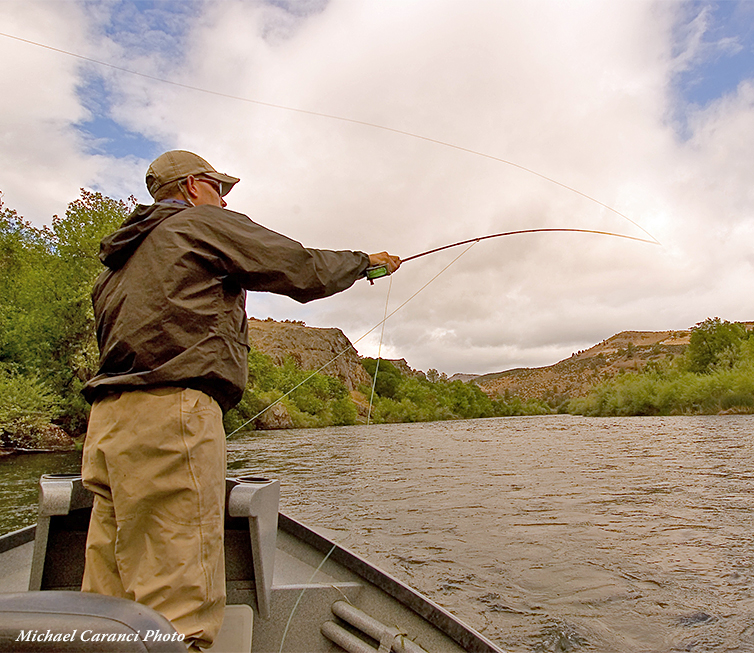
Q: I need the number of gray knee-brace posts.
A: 2